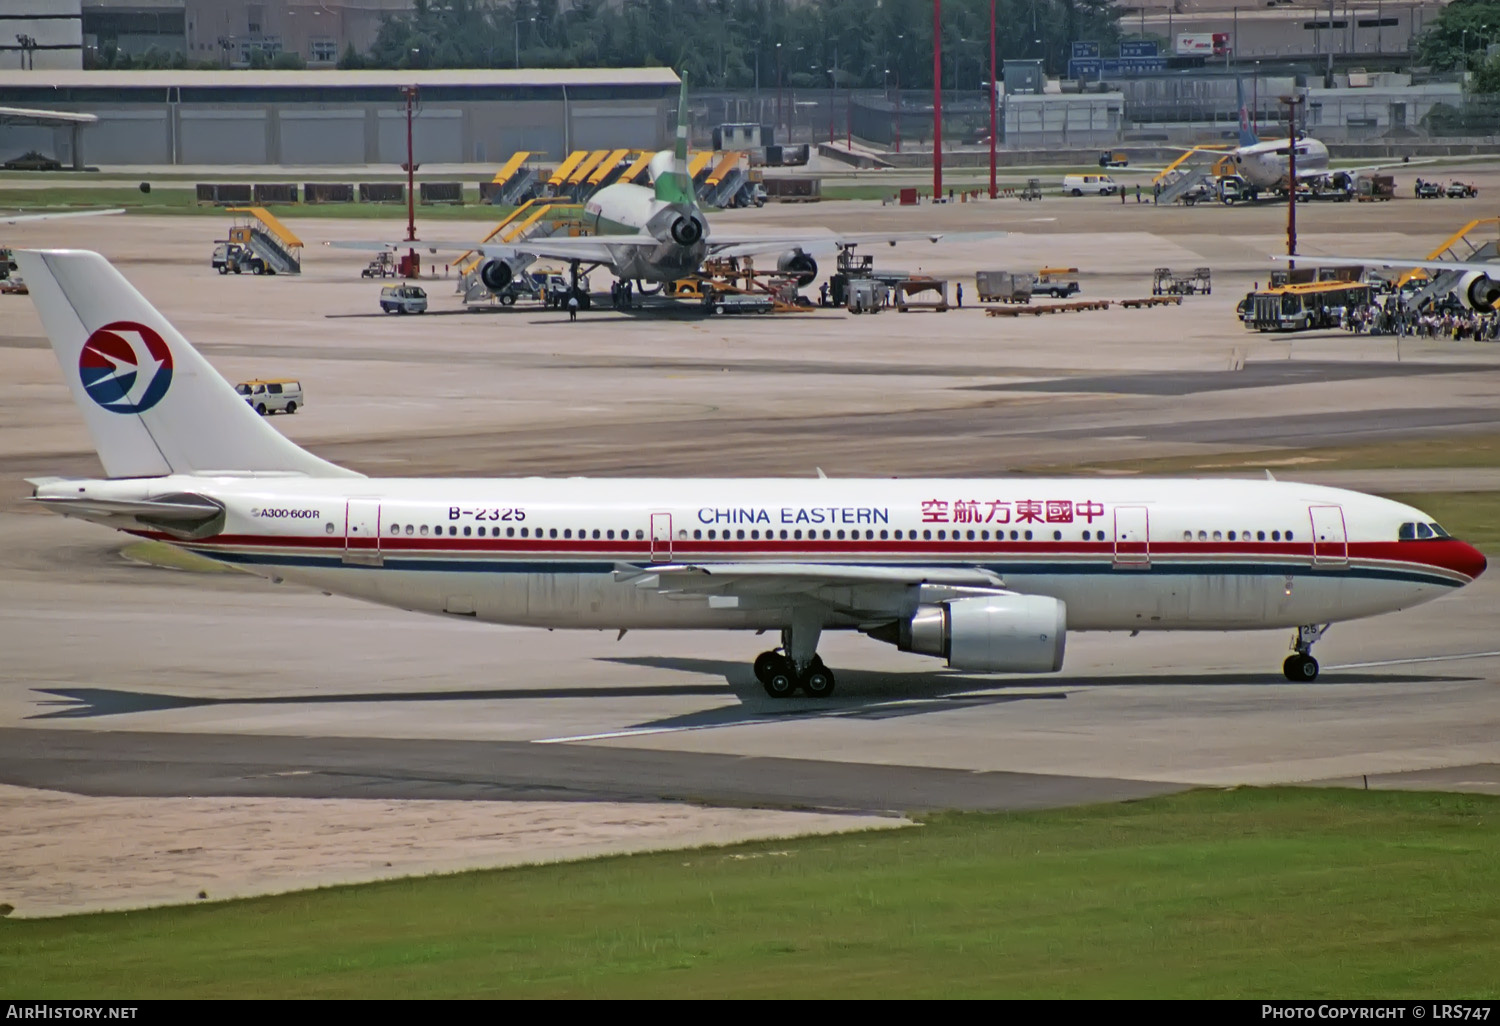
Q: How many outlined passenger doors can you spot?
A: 4